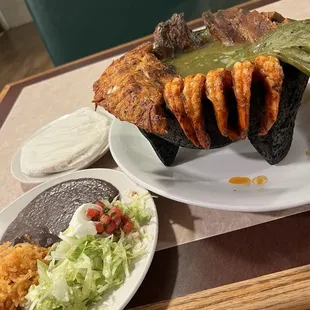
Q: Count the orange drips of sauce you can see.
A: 2